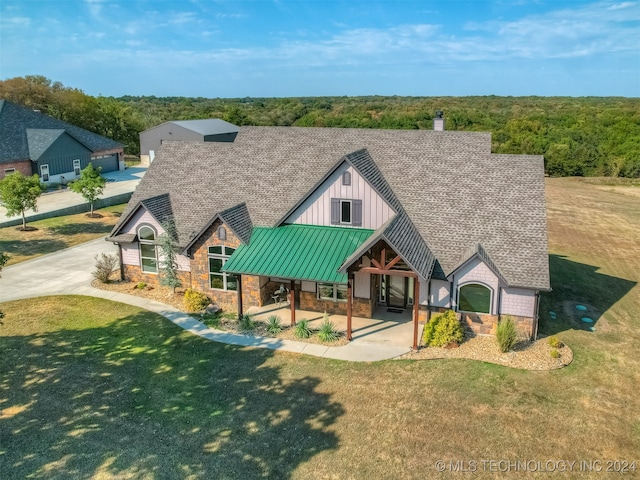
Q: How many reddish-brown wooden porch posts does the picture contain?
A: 4